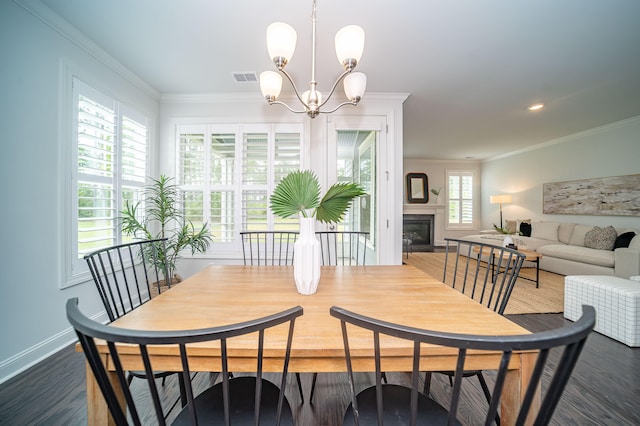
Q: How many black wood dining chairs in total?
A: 6